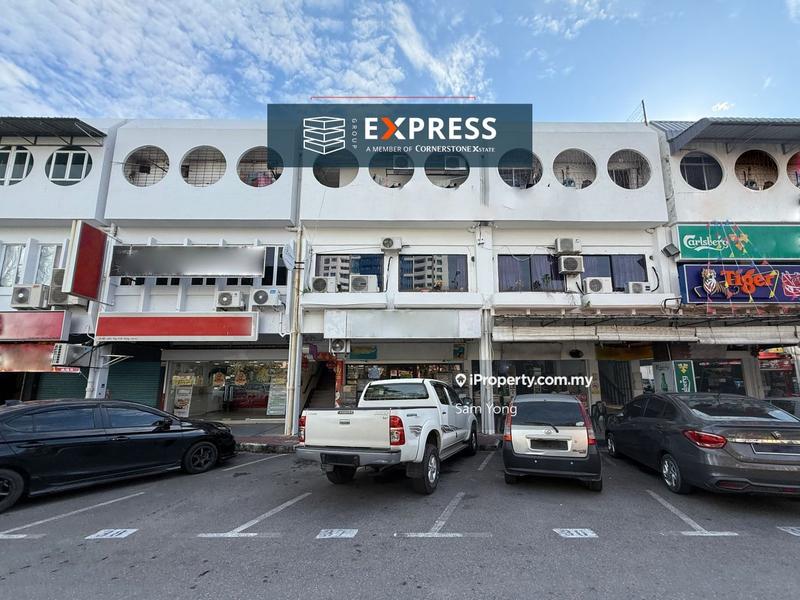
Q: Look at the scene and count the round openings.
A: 14